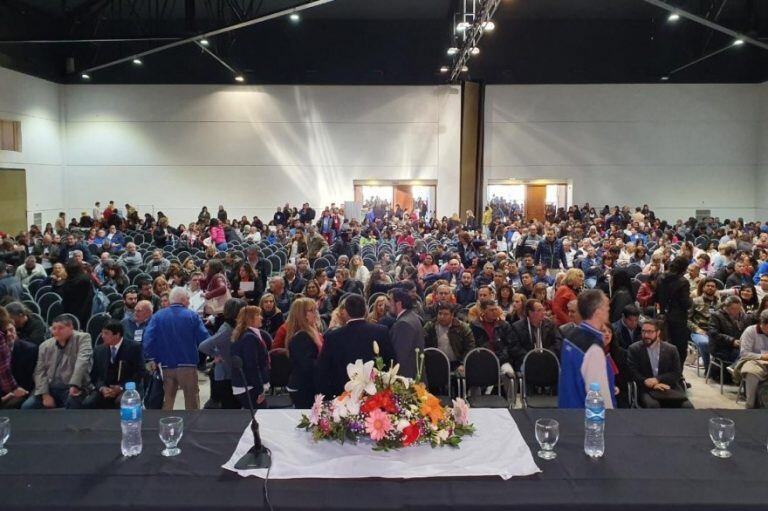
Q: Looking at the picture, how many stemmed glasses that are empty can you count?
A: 4